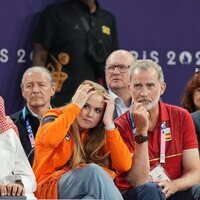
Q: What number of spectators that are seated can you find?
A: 6